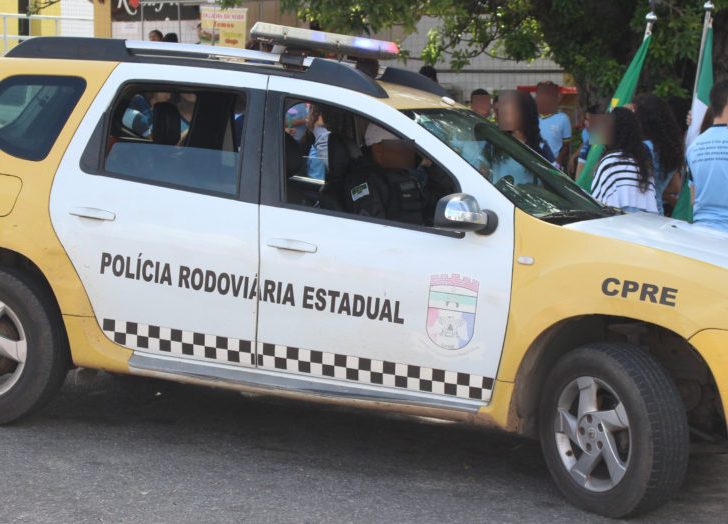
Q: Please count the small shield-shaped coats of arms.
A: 1